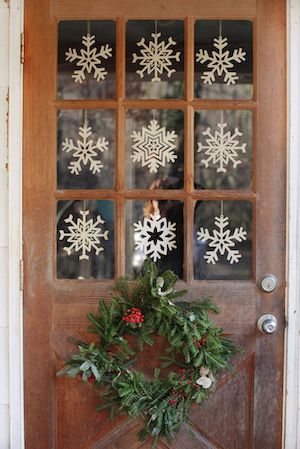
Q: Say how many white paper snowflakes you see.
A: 9